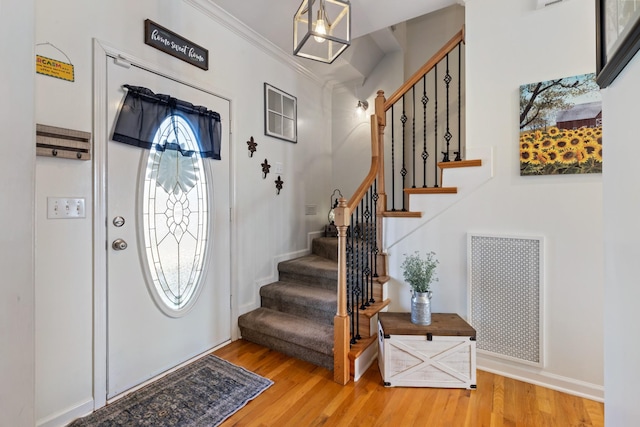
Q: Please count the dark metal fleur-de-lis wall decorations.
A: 3